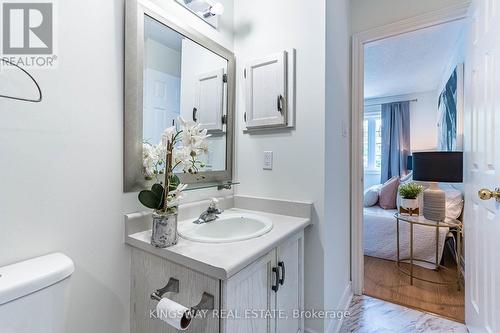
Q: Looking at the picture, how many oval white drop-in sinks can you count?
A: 1